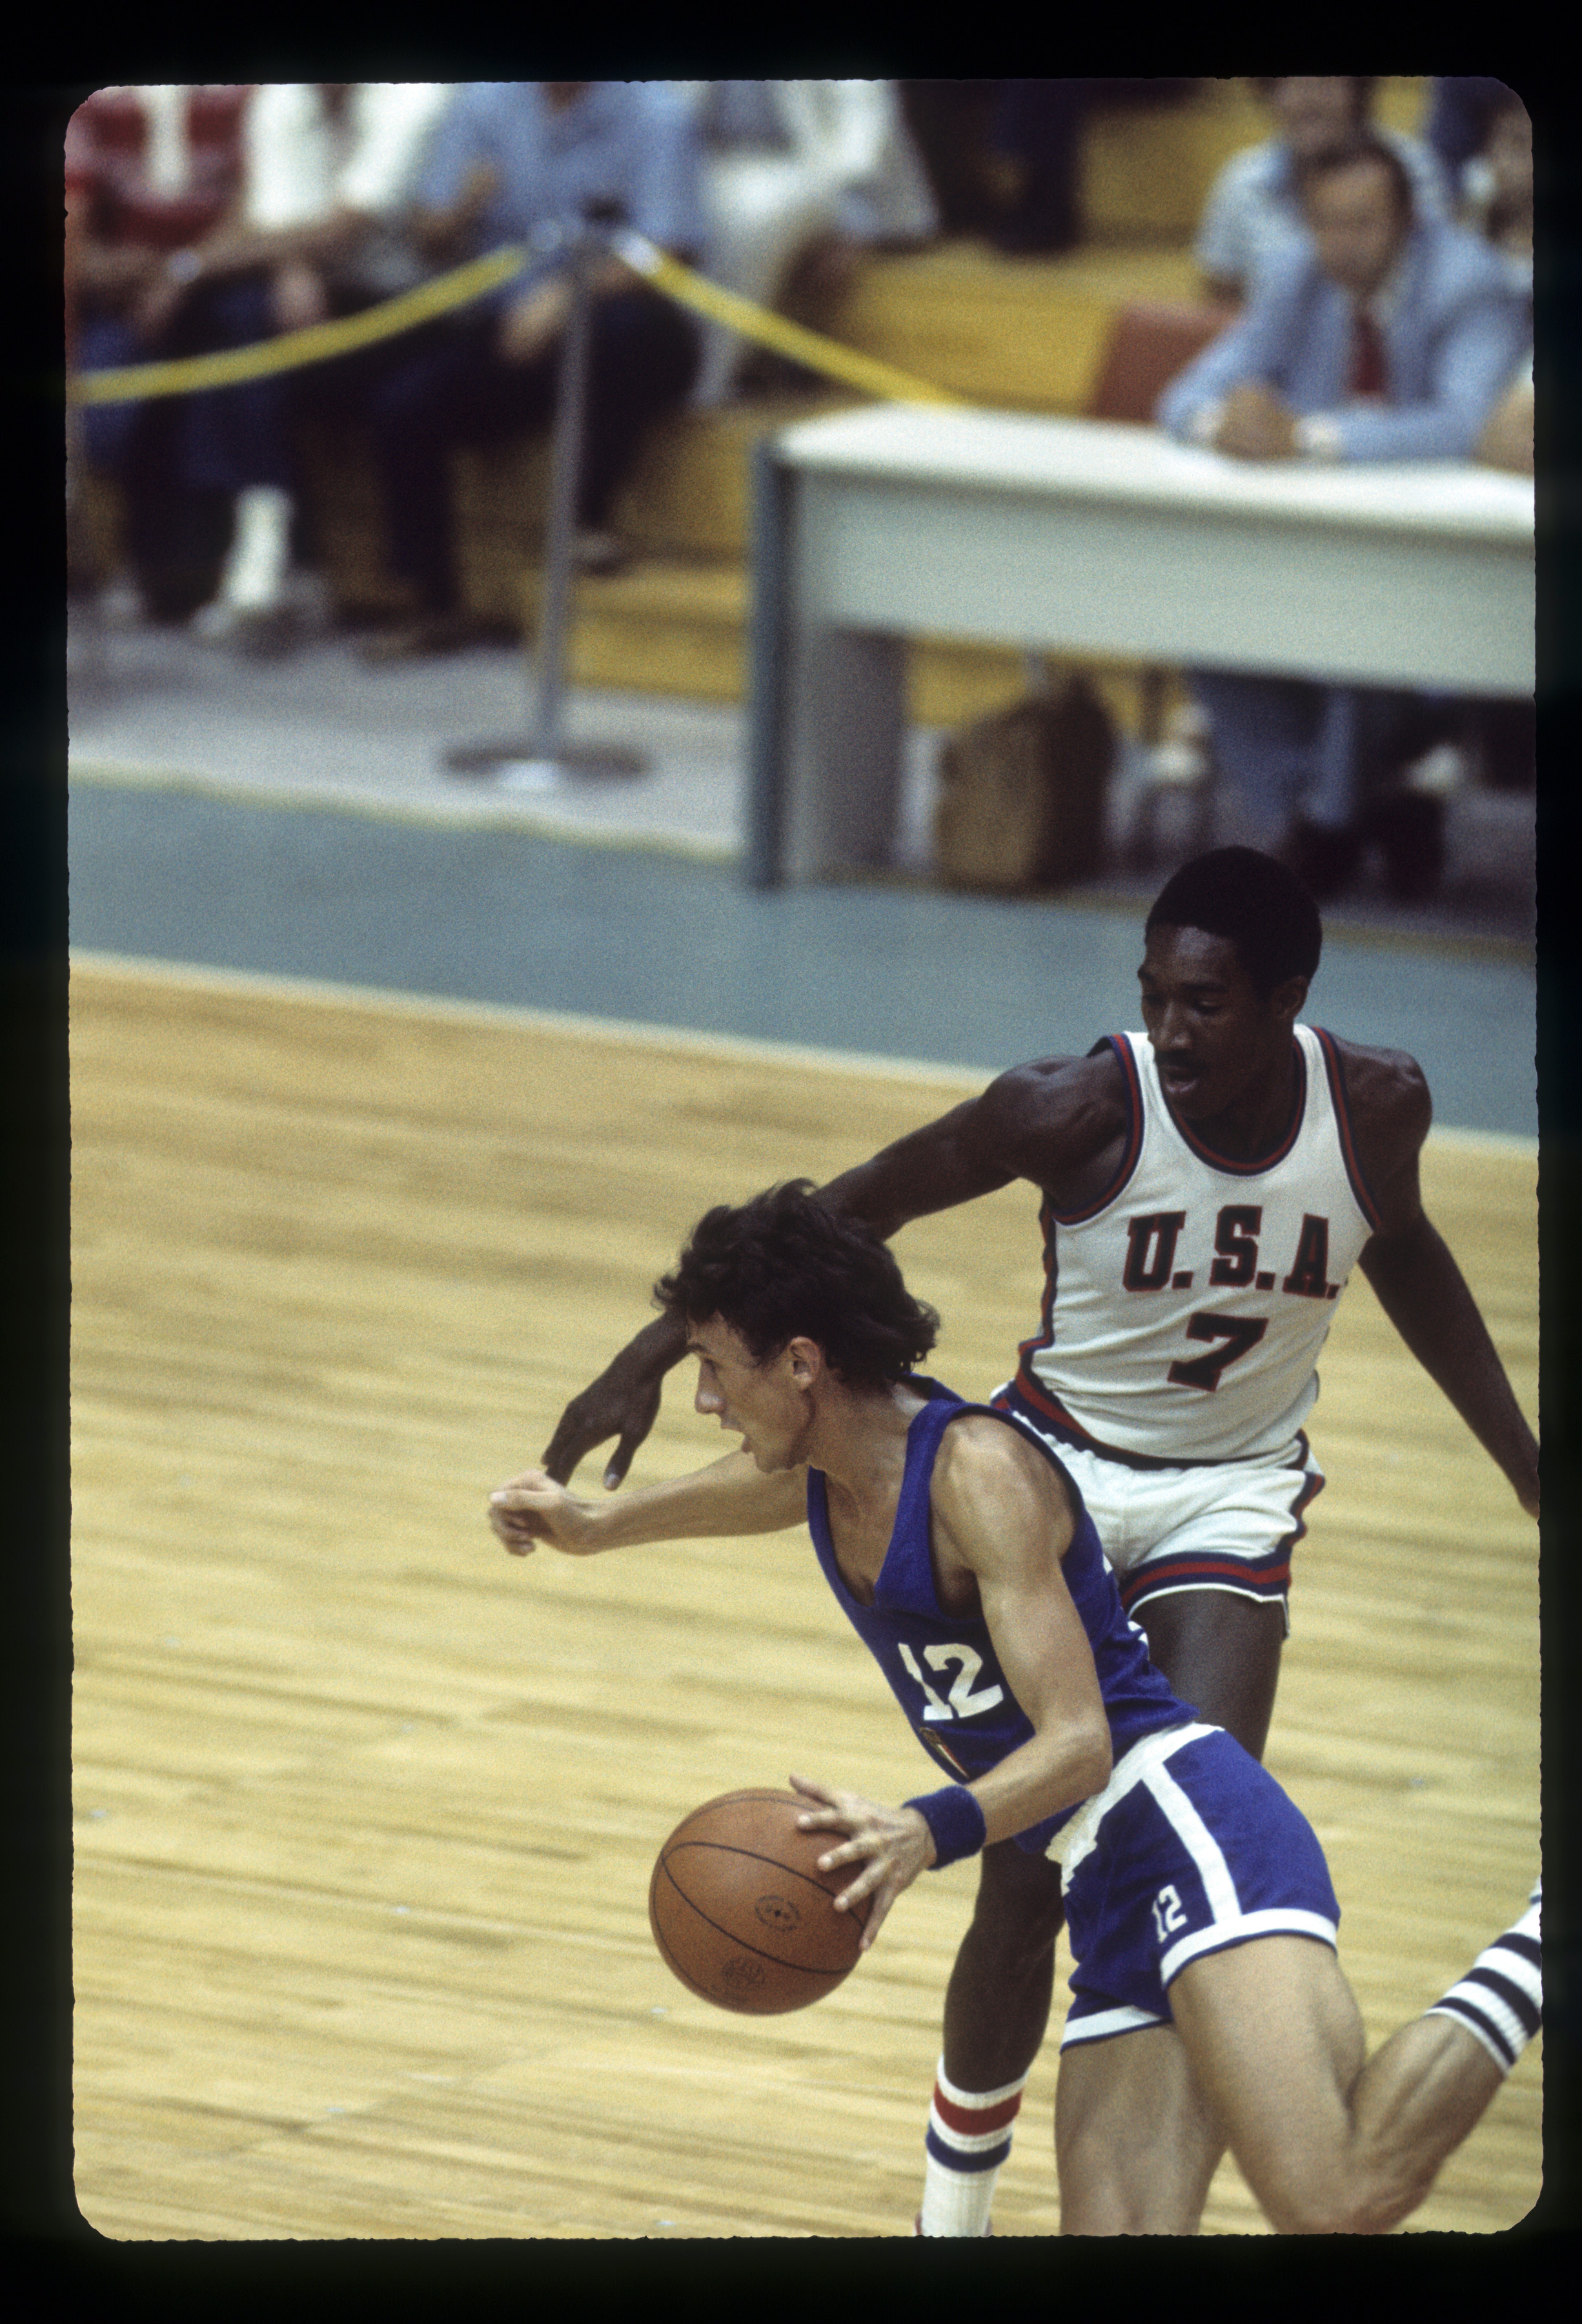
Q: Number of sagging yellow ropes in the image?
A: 2